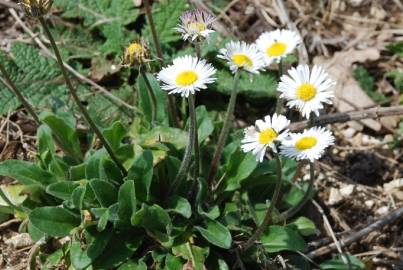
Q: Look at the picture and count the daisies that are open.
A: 6